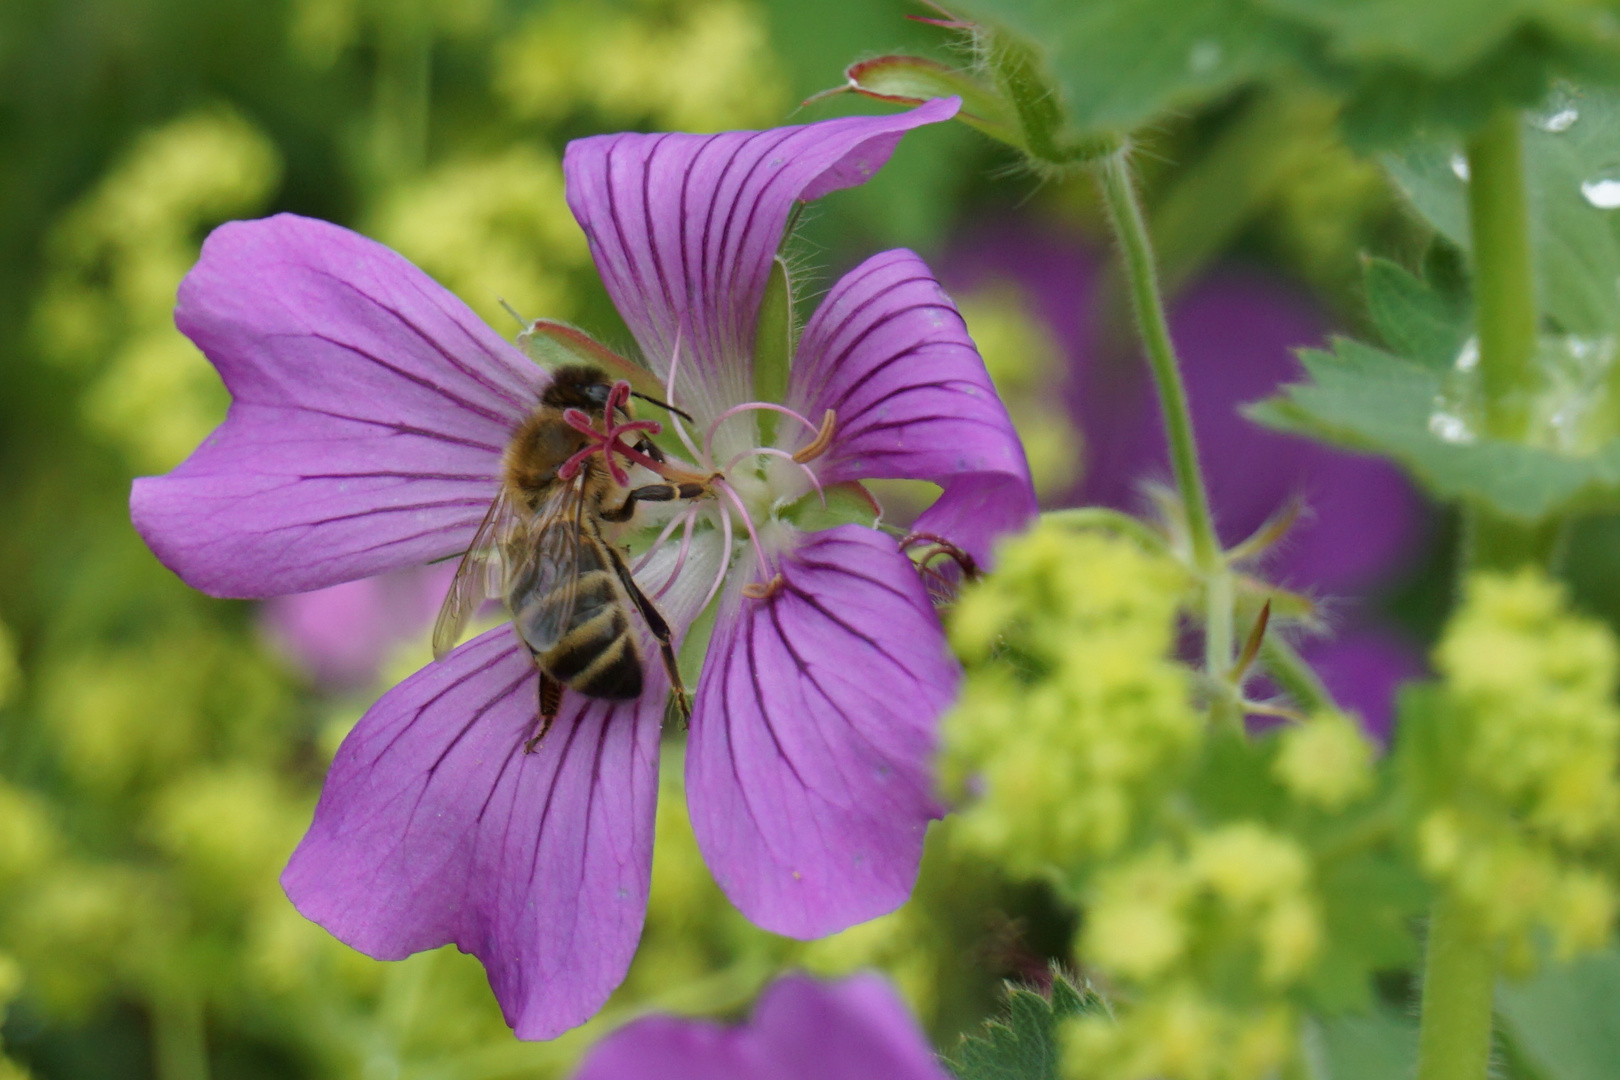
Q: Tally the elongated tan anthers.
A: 2